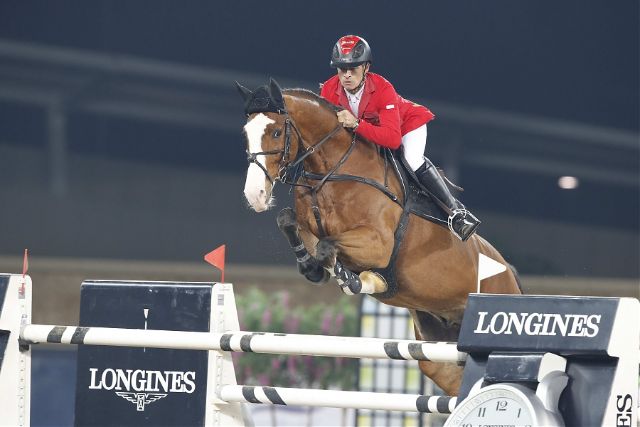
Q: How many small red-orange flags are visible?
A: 2